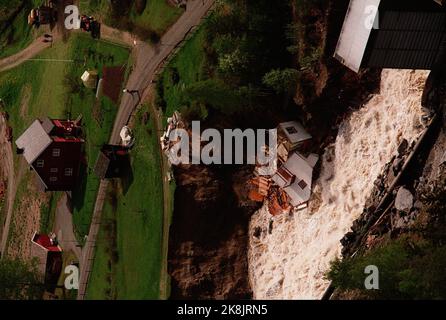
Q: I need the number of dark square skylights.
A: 2